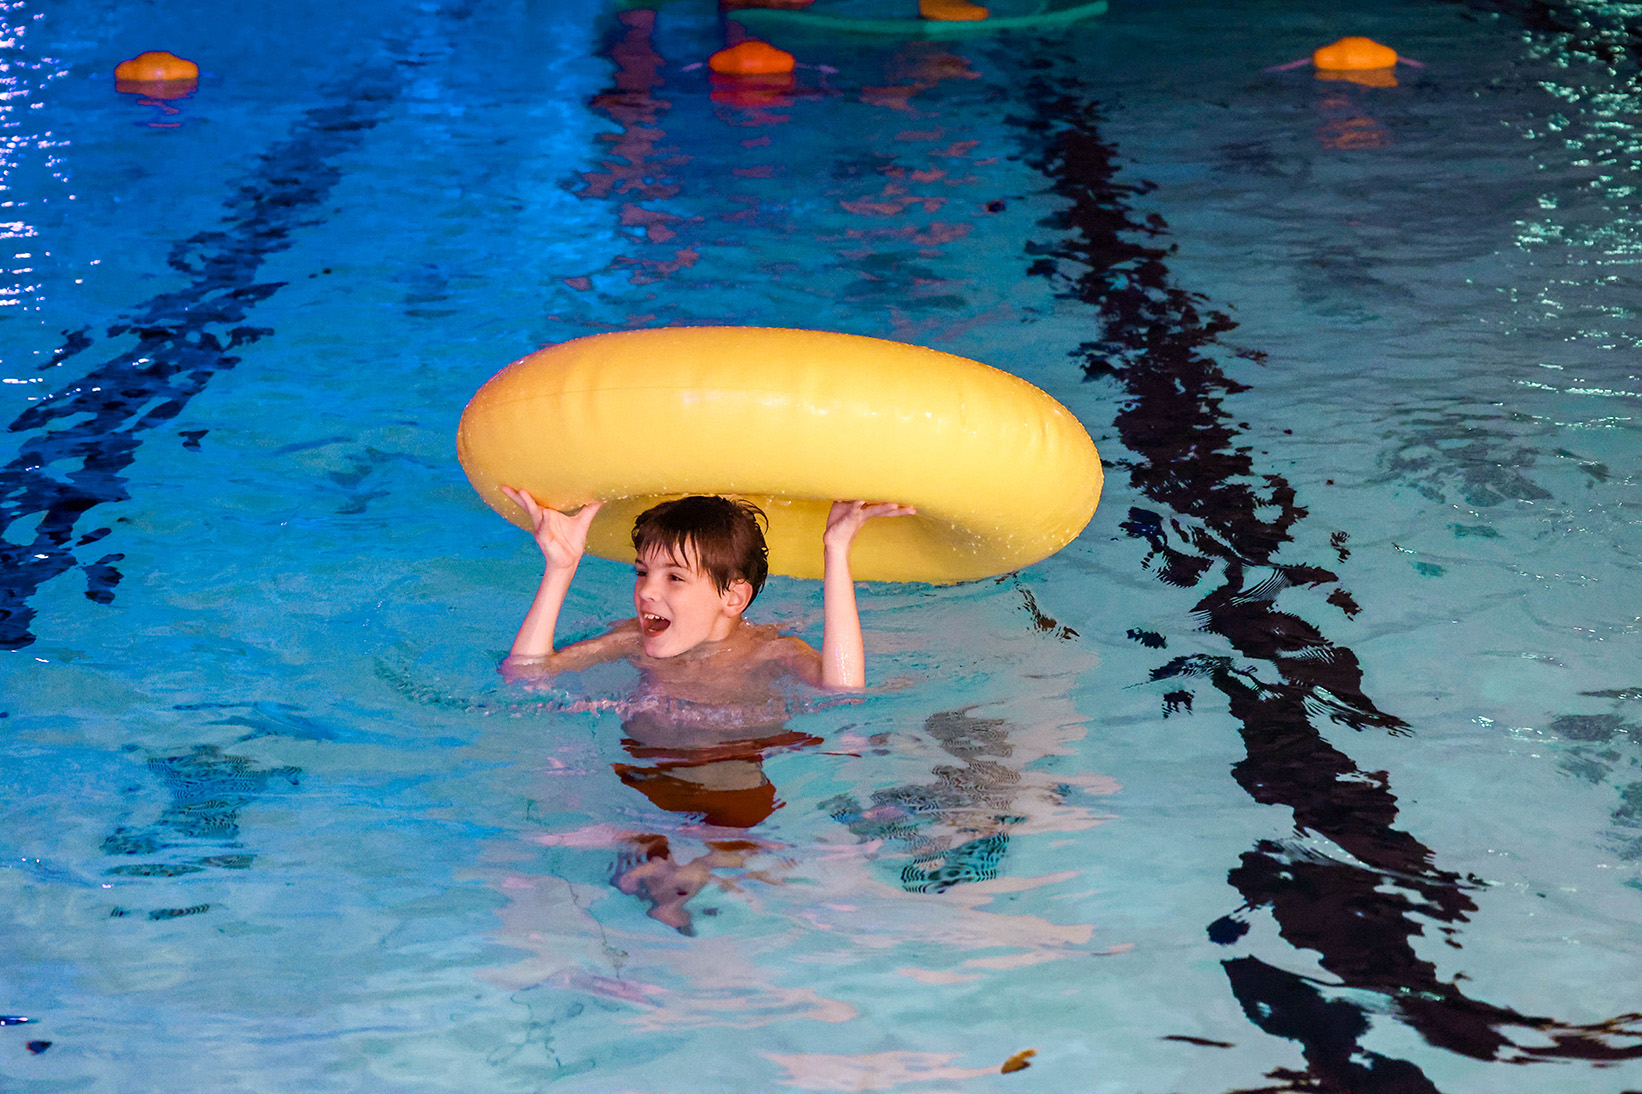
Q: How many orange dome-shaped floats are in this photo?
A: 3